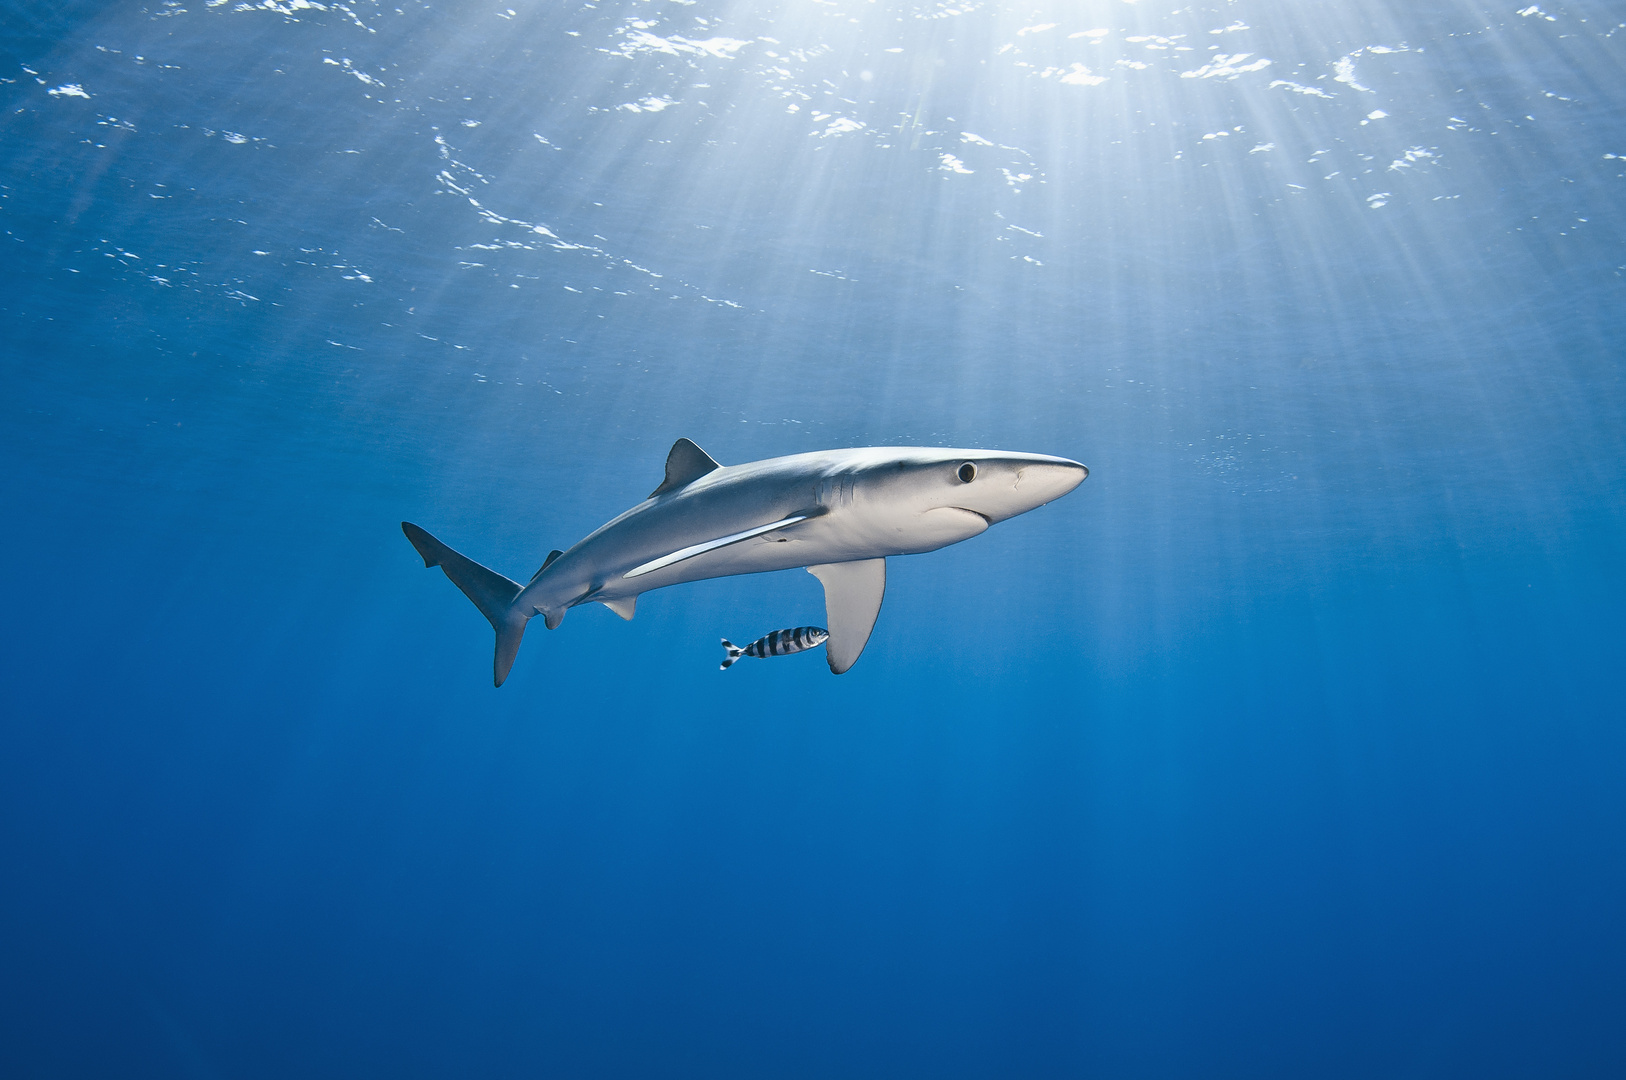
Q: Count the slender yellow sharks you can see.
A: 0